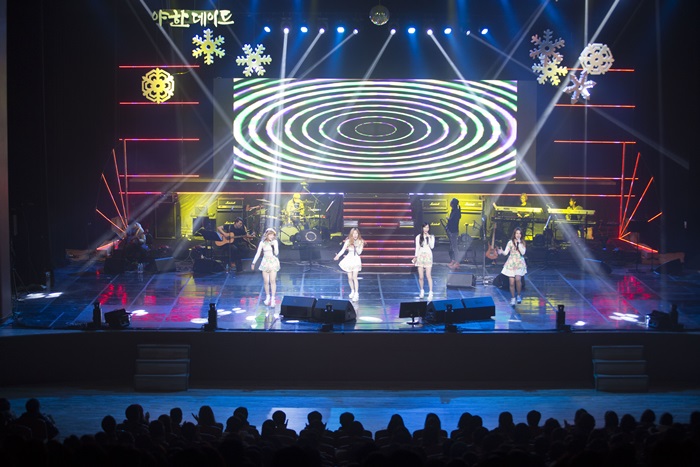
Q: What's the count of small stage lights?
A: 12